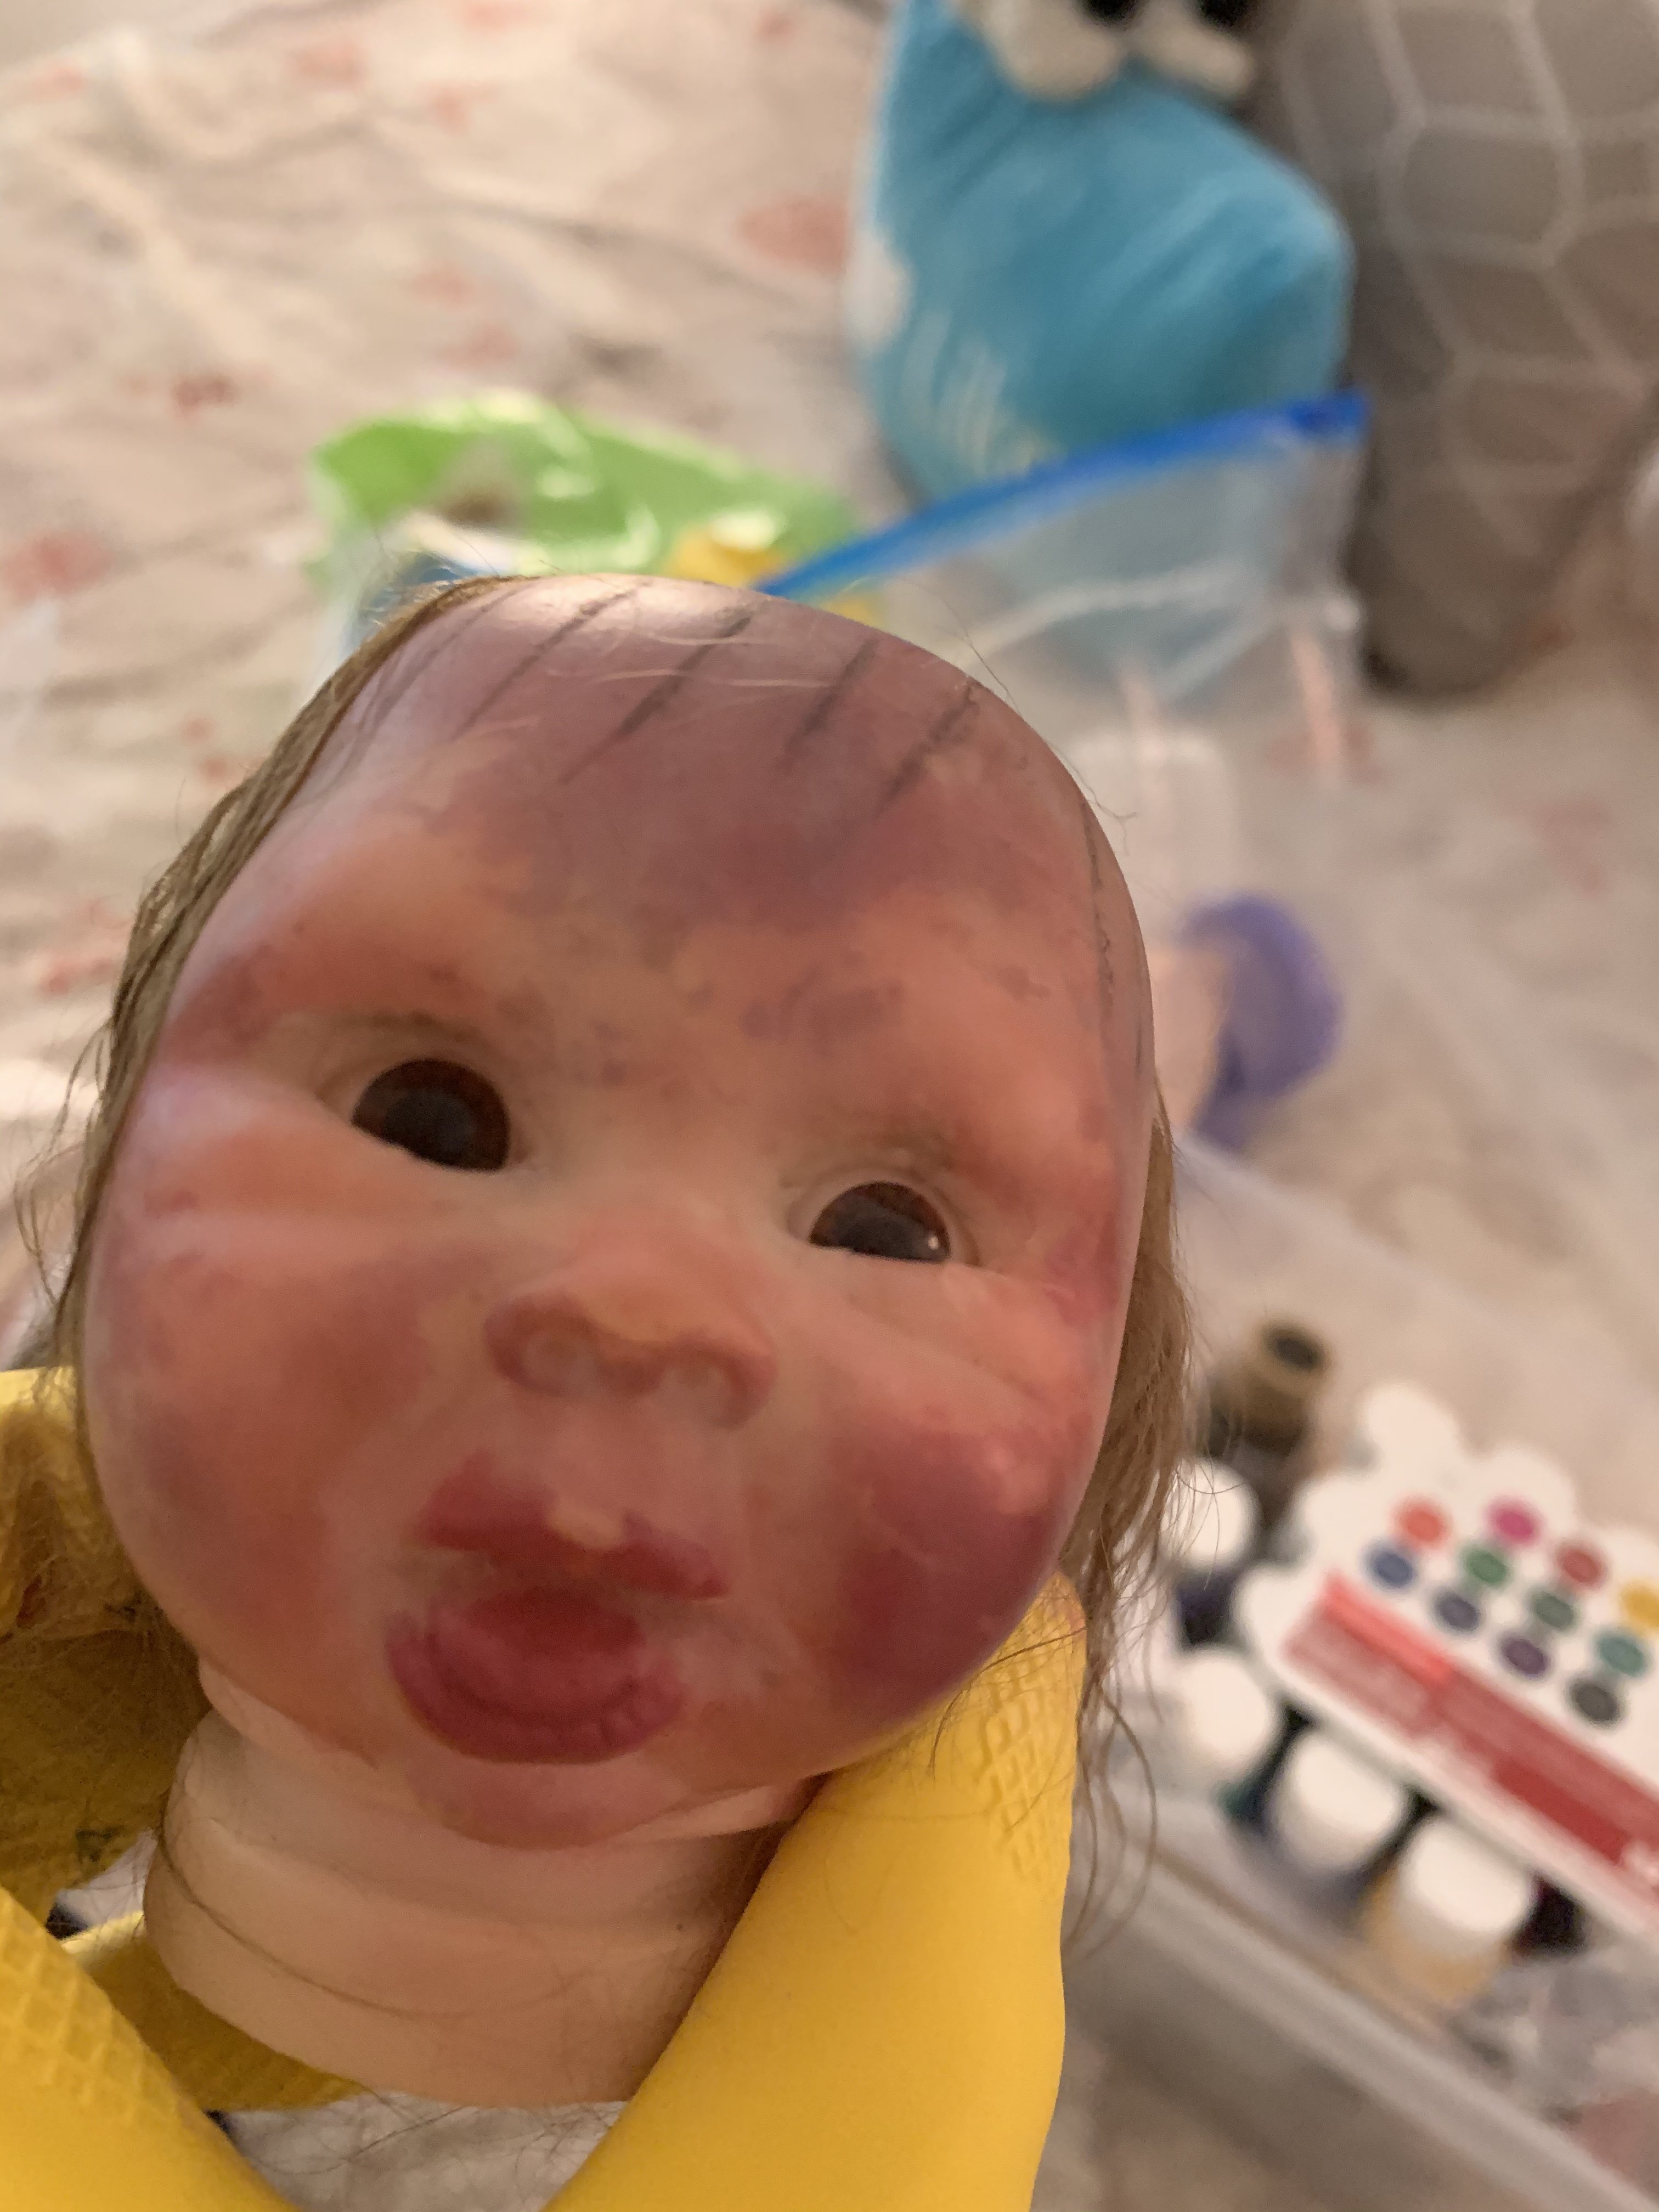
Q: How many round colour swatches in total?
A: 11